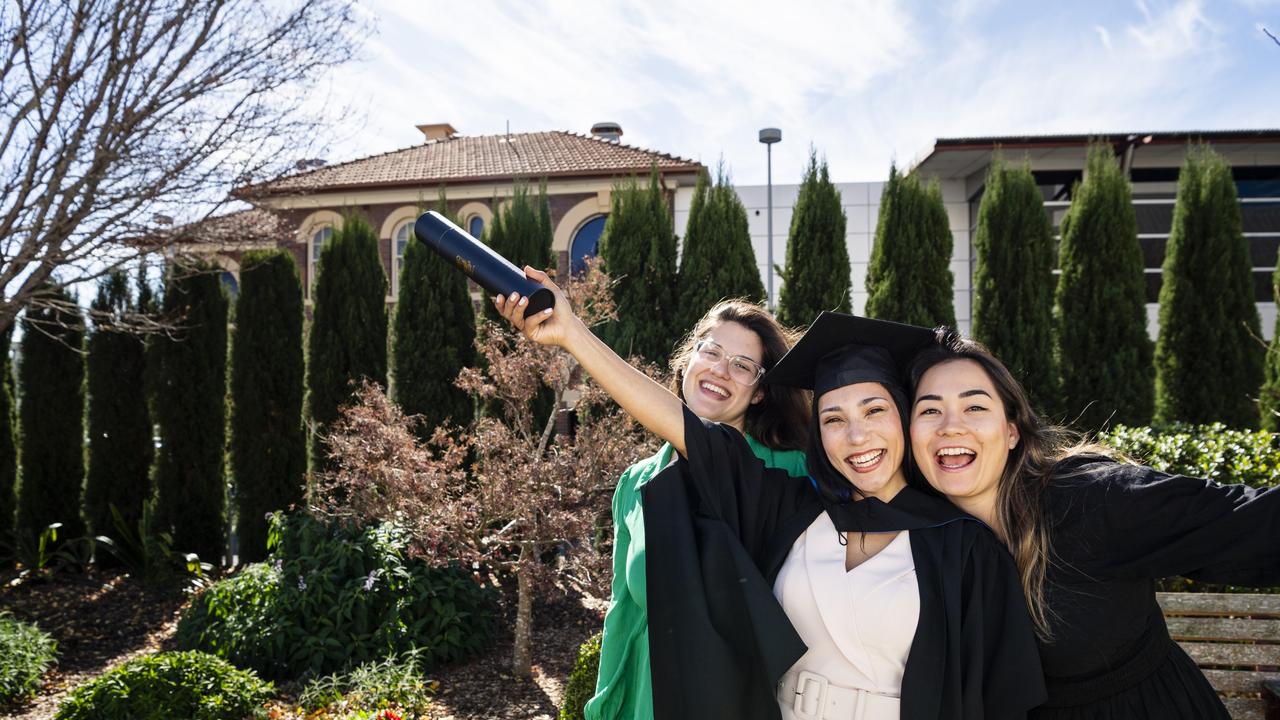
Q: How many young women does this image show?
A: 3